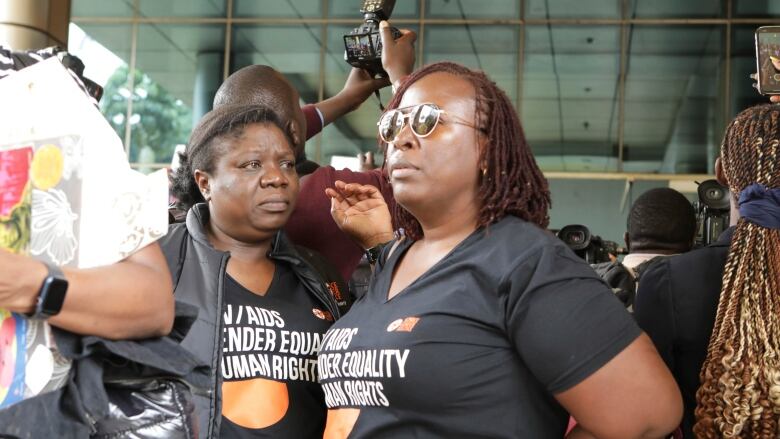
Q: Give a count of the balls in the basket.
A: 0